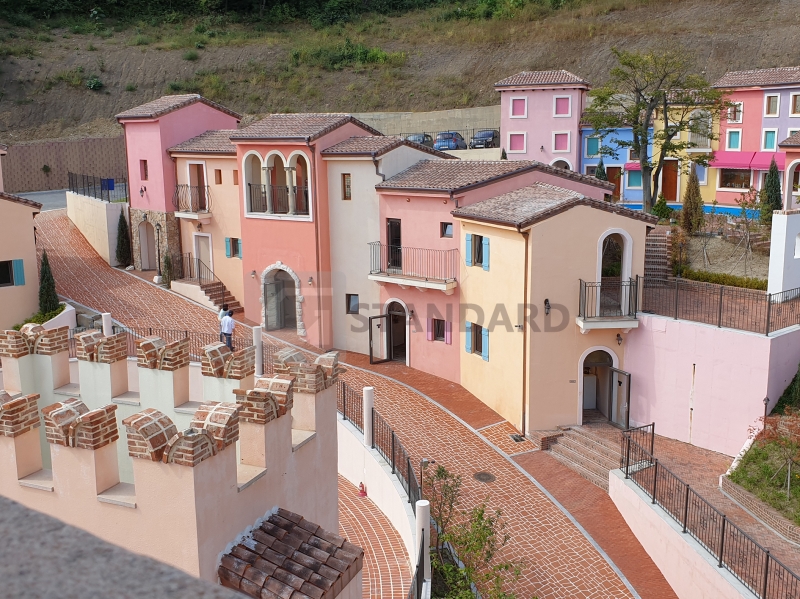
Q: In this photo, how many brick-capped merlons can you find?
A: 9